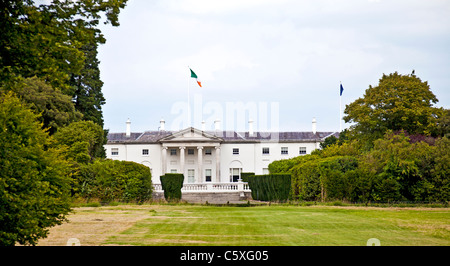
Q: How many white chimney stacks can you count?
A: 6